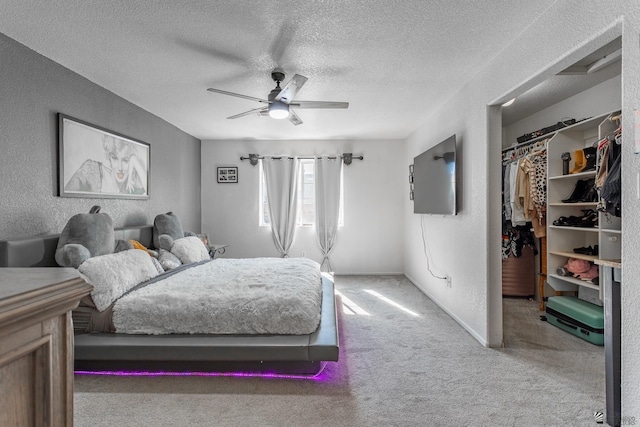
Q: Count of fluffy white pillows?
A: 2